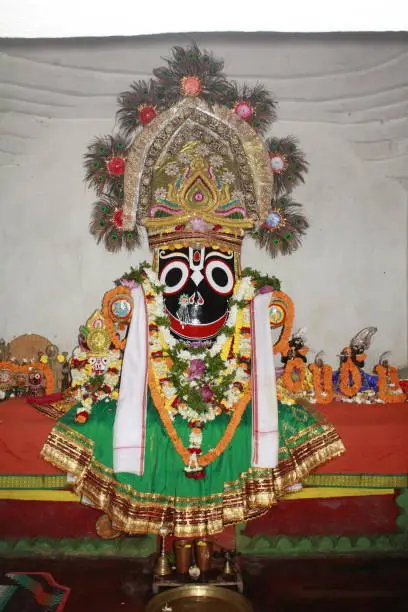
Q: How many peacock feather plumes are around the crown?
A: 7